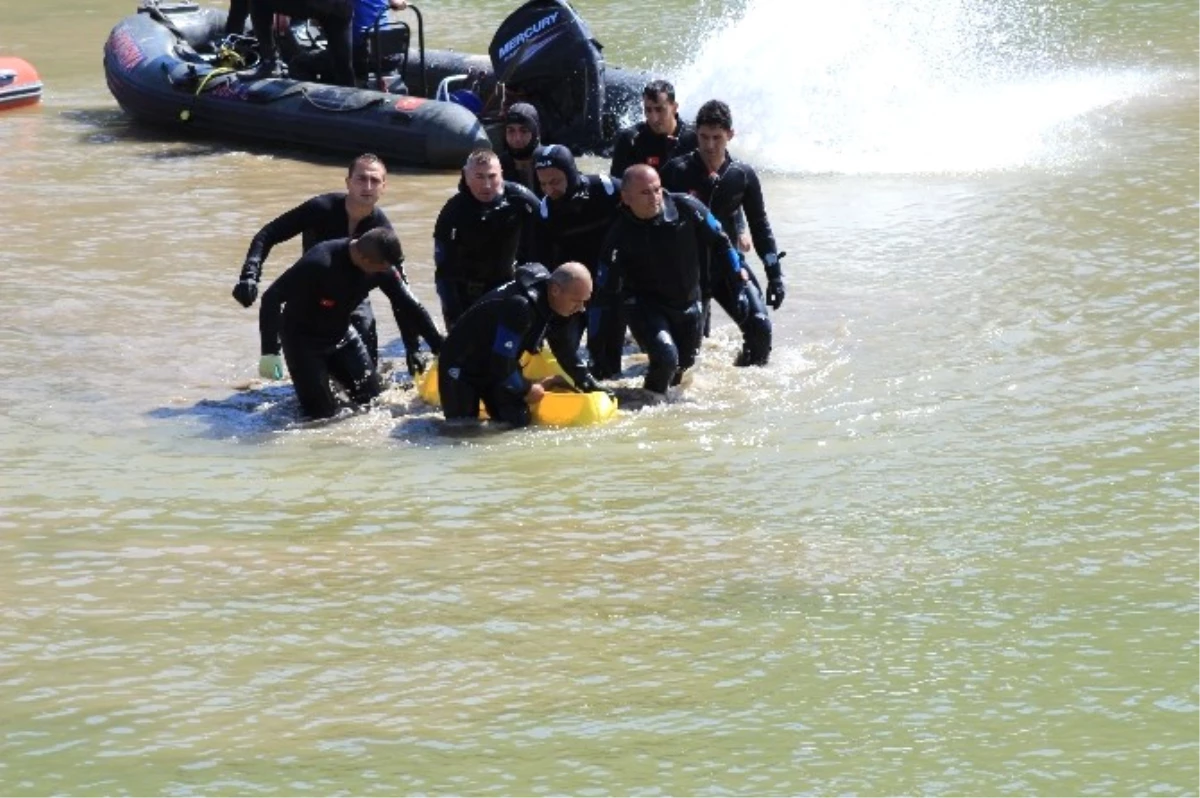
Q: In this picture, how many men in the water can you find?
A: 9